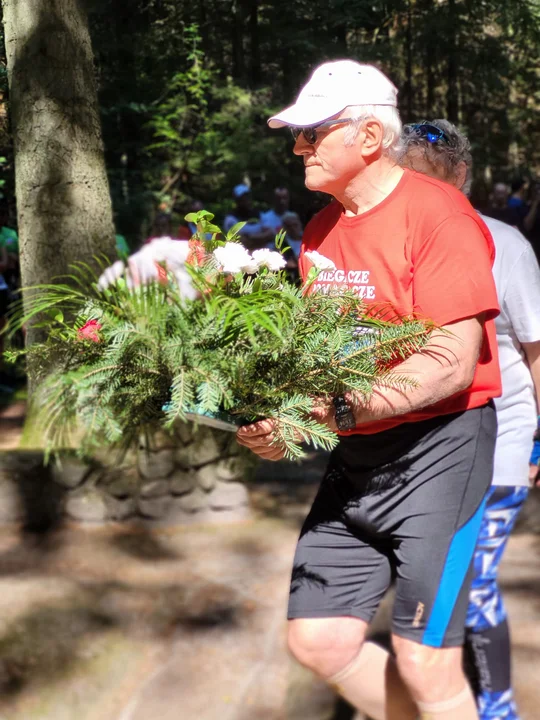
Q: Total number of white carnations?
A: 3